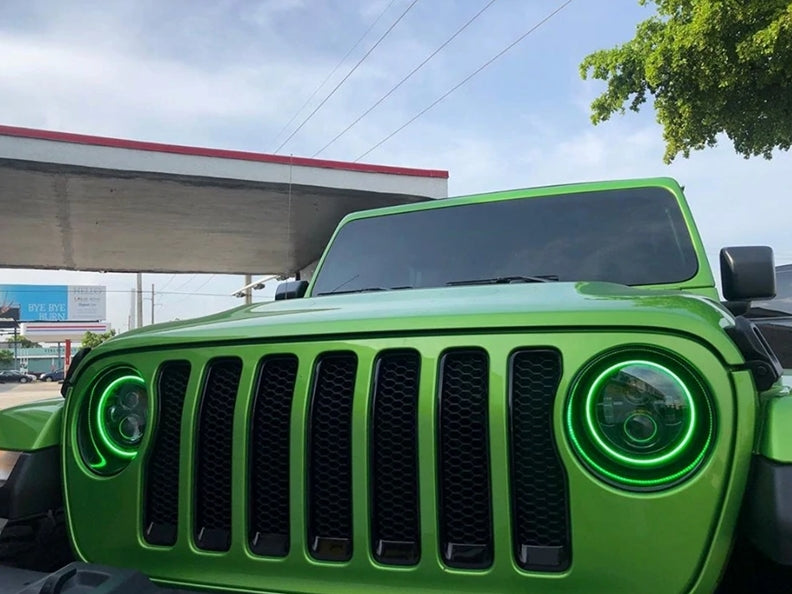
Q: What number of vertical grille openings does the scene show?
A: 7